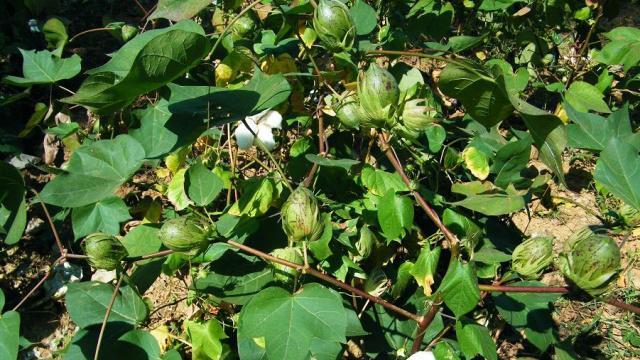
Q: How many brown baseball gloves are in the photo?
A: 0